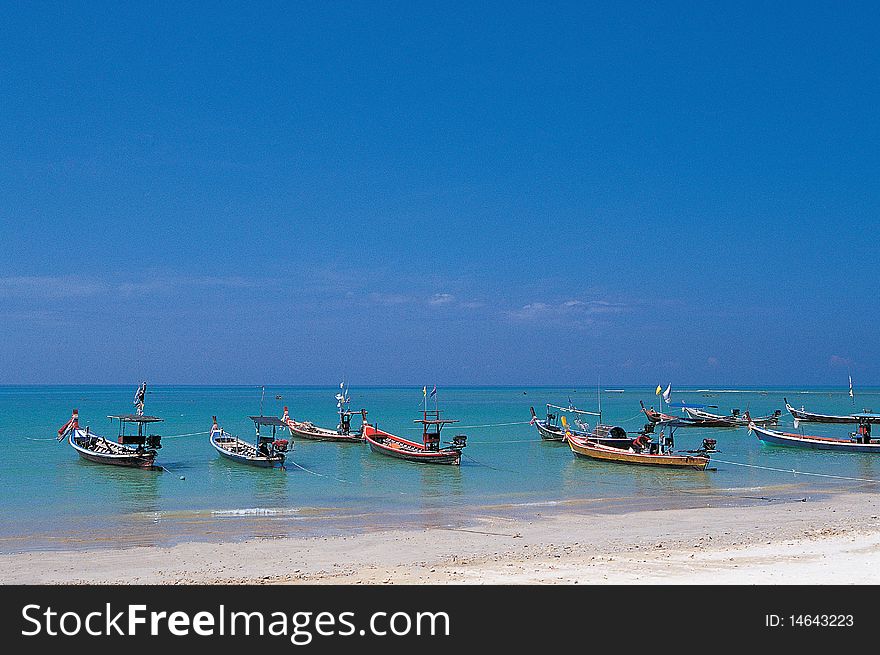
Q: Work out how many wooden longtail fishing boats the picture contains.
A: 10